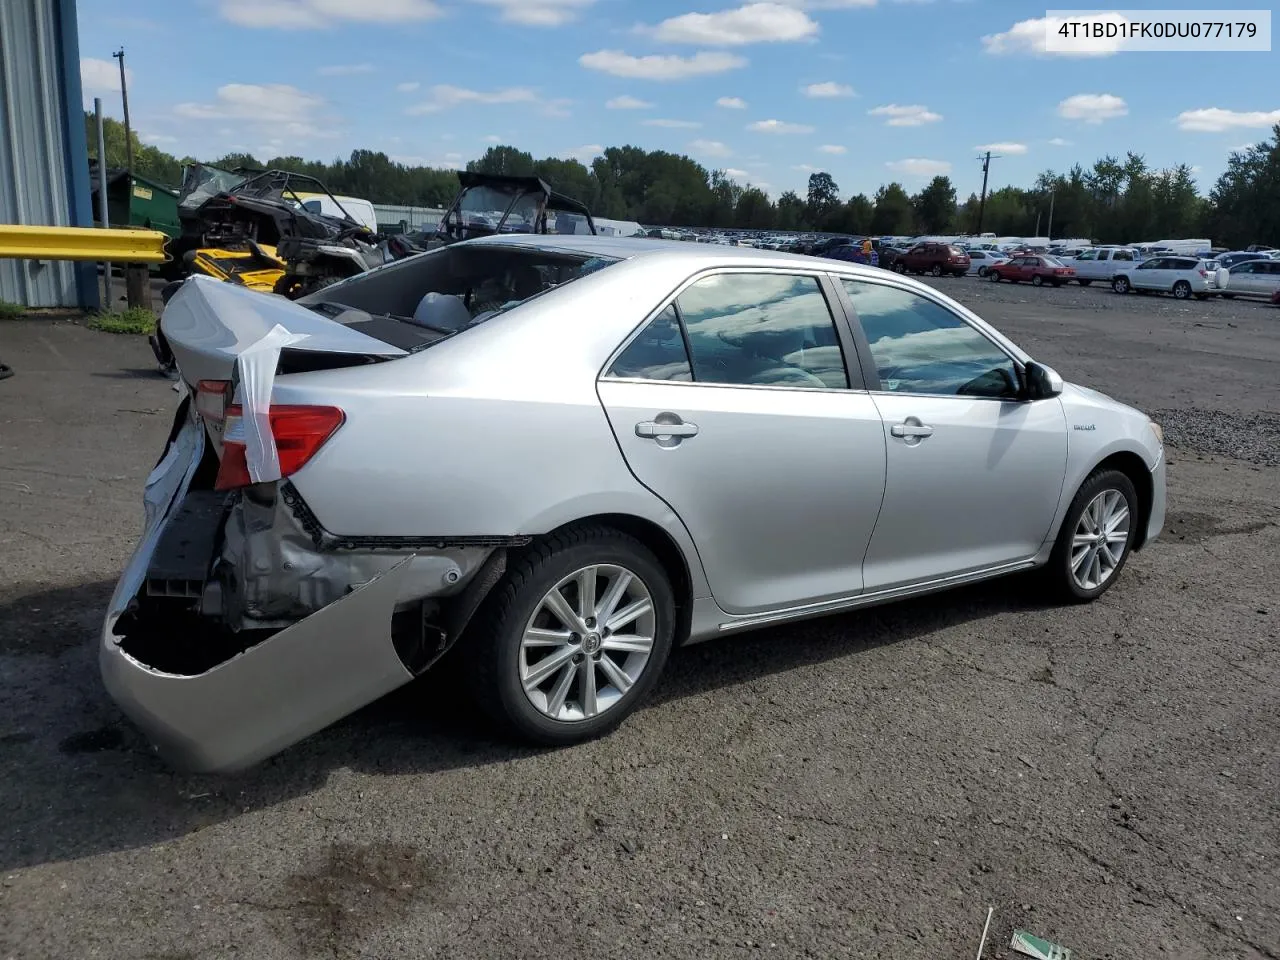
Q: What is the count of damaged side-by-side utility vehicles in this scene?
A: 2